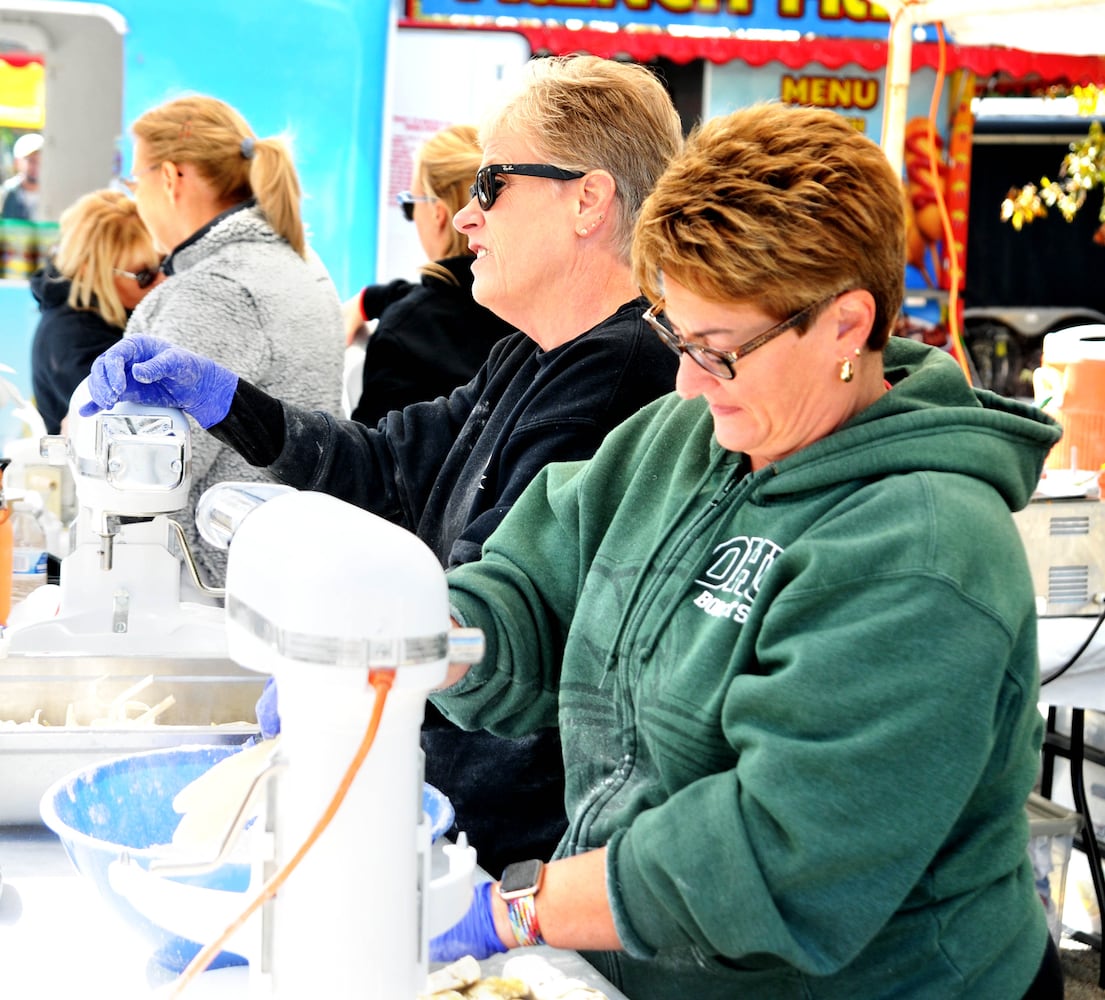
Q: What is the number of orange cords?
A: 2